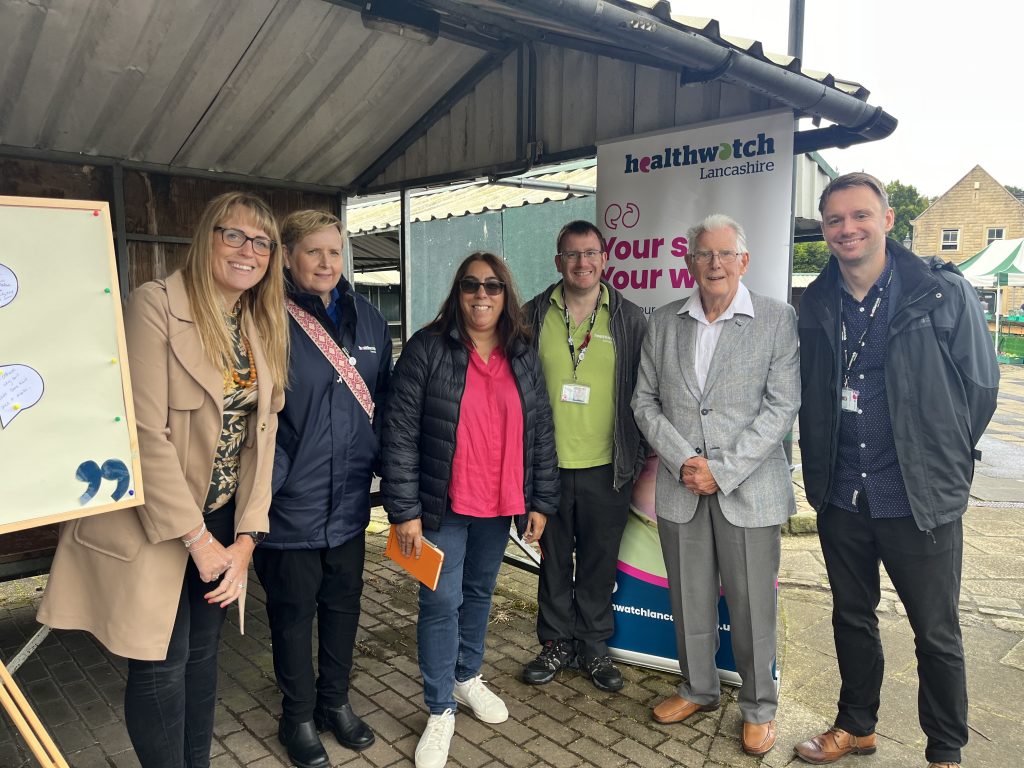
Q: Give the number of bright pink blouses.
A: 1